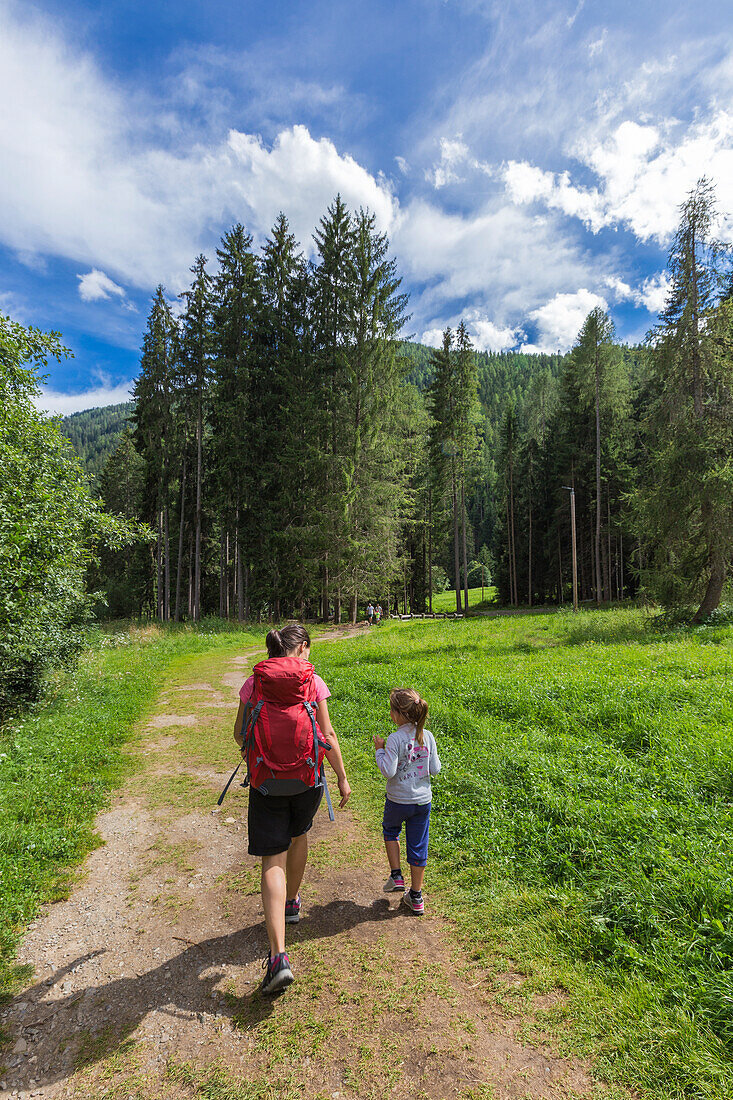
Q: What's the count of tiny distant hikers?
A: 3